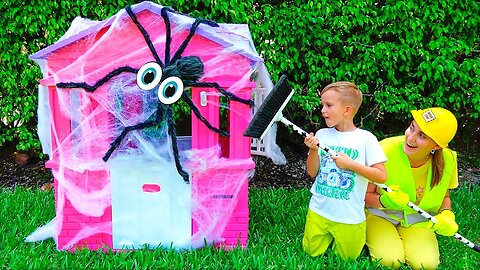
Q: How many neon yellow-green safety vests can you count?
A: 1